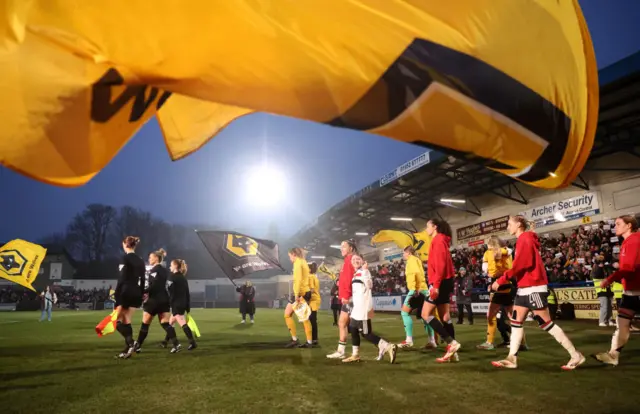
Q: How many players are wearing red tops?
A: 4